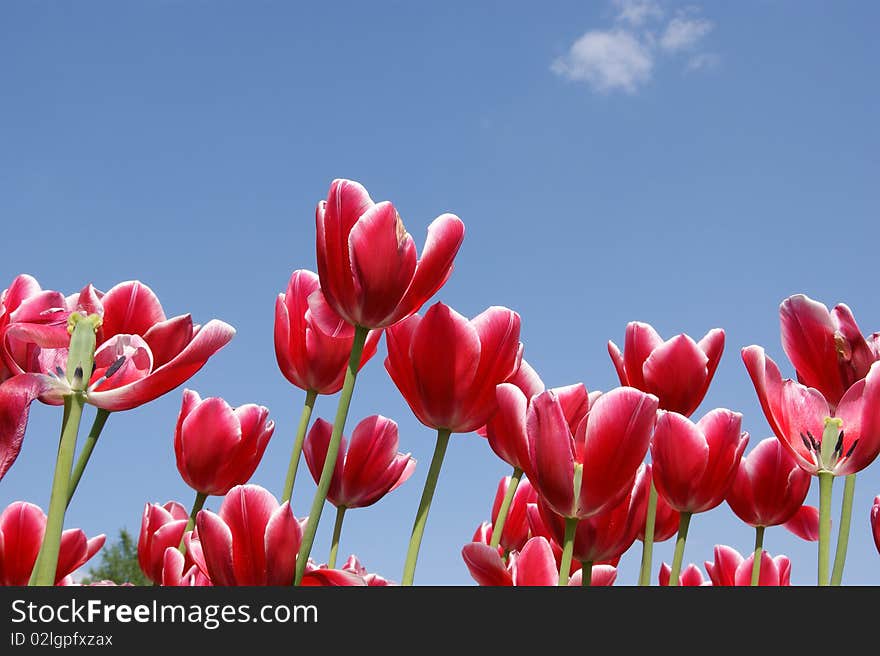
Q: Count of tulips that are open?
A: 2